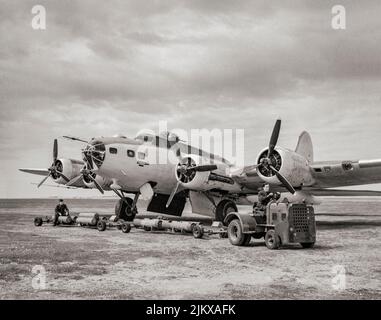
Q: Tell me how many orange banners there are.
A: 0